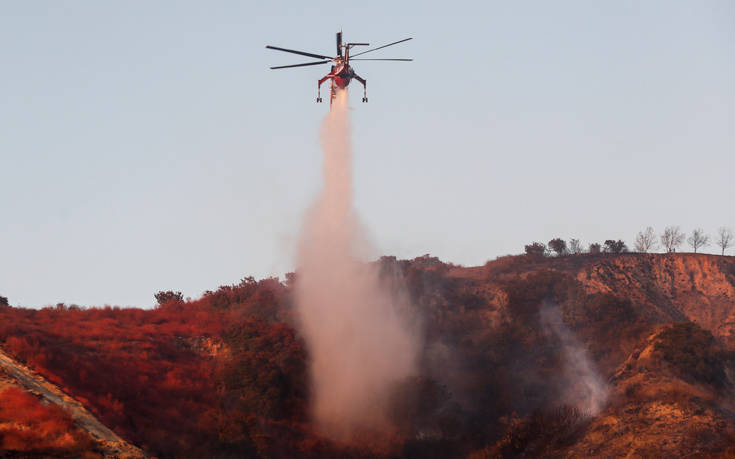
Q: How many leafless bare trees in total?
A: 4